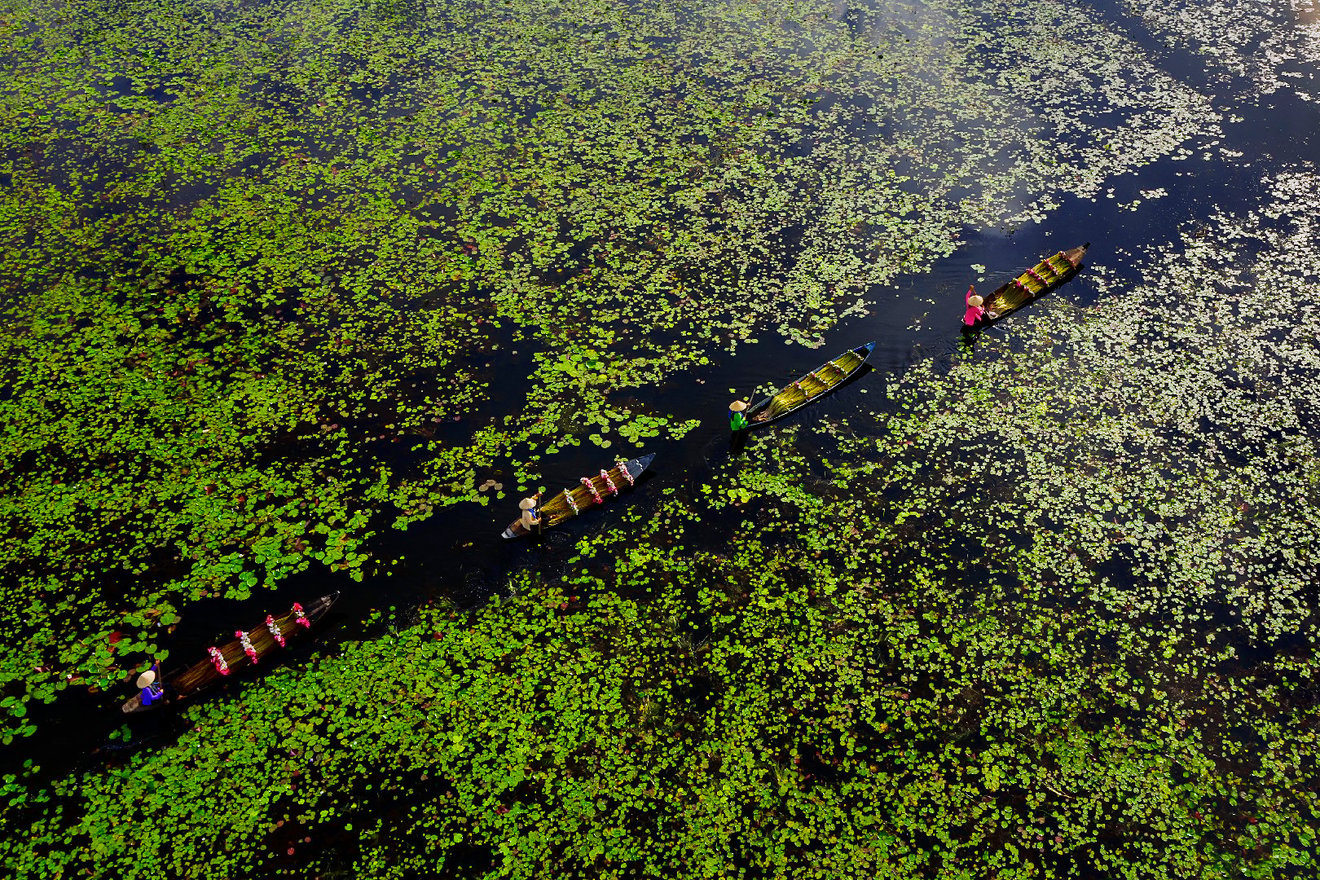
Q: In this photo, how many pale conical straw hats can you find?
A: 4